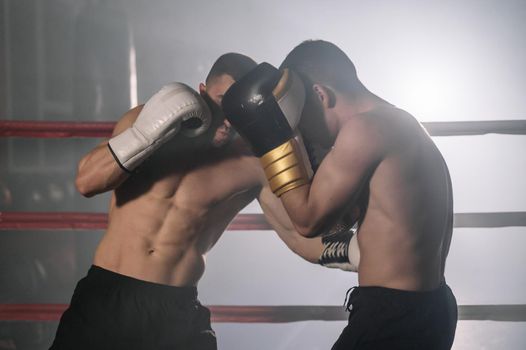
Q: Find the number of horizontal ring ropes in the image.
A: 3